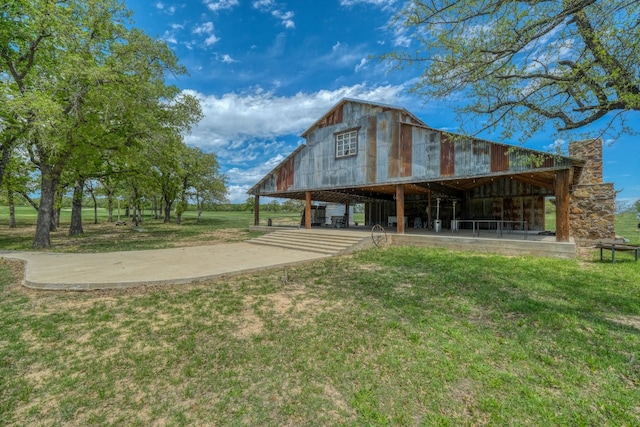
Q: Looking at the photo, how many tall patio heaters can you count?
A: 2